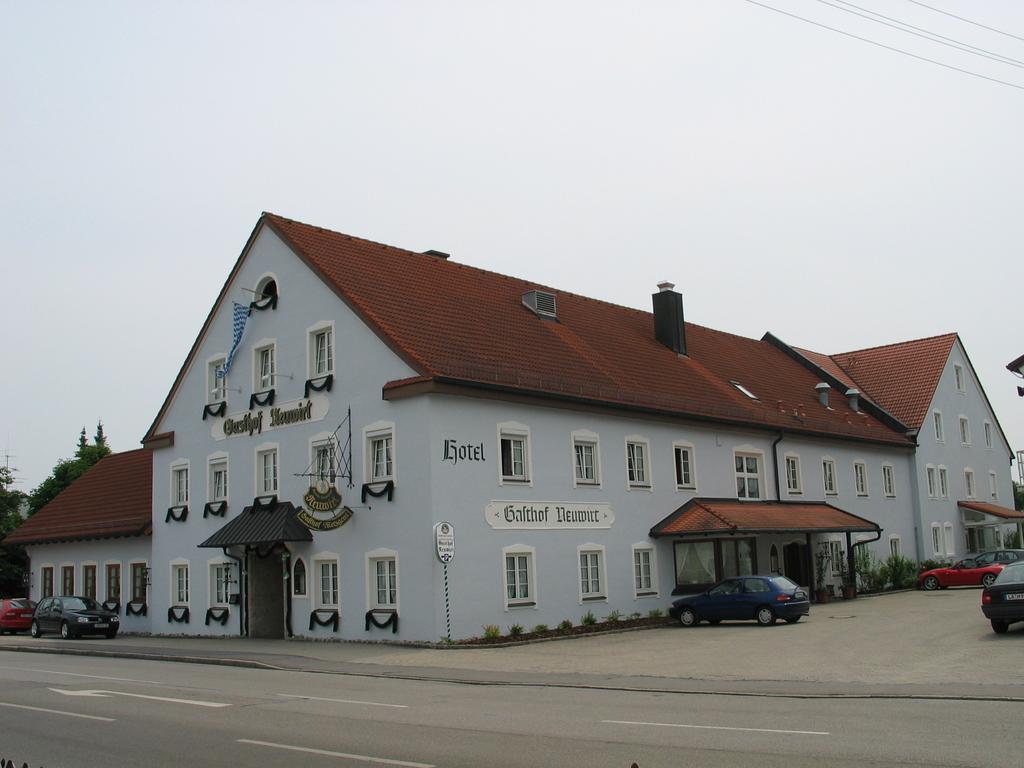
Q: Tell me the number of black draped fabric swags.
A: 14